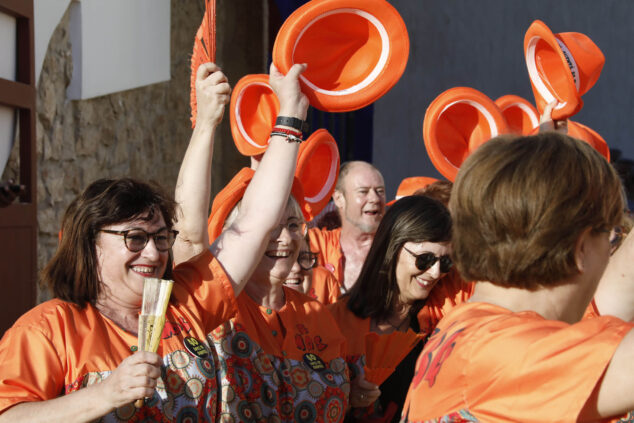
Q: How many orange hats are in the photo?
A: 9